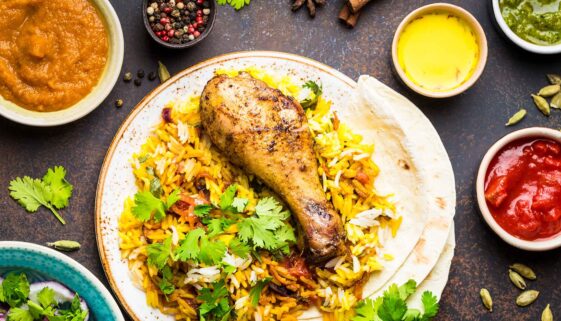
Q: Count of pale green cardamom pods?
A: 12